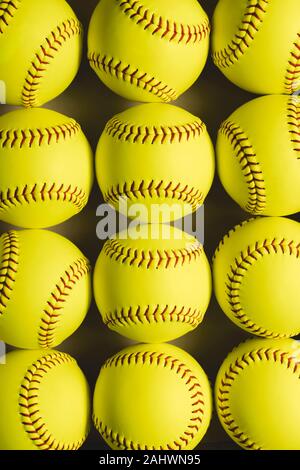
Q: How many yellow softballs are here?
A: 12